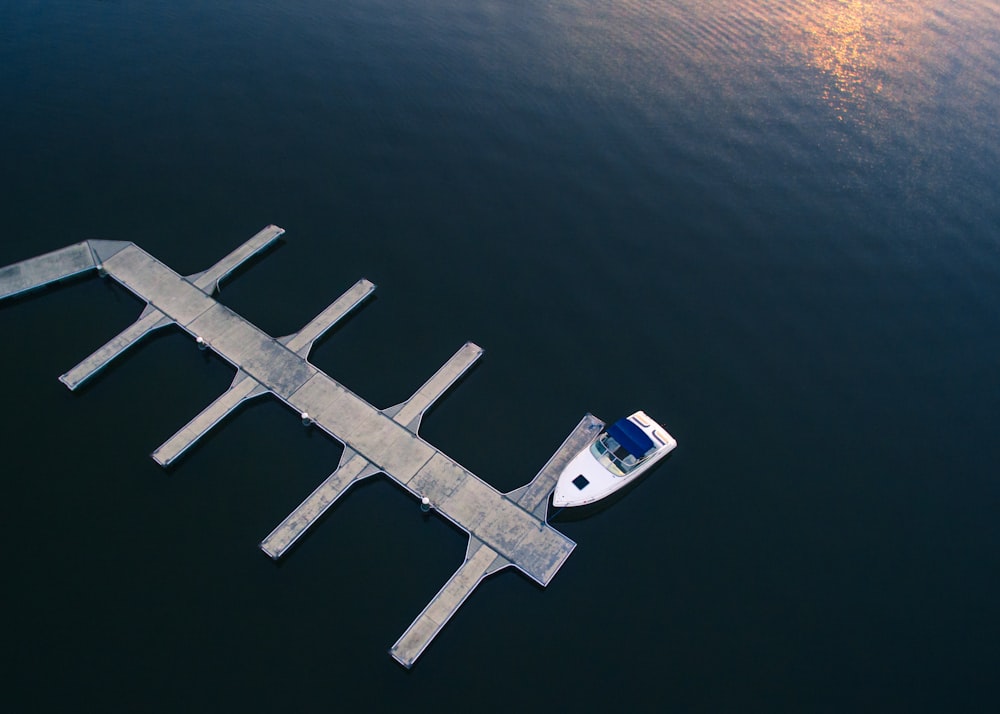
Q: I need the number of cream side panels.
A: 8